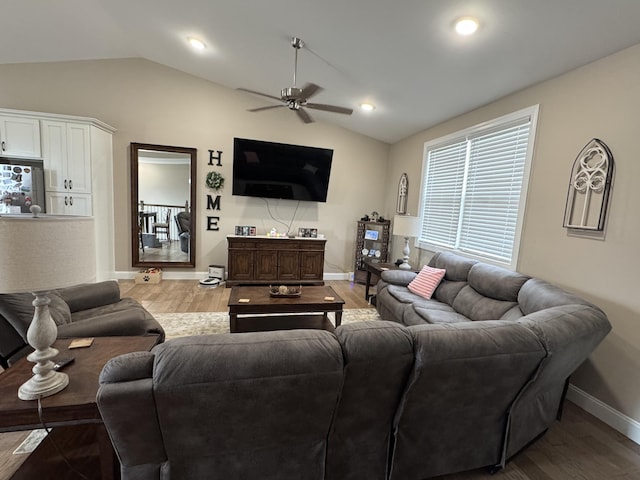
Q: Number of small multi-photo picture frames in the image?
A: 2